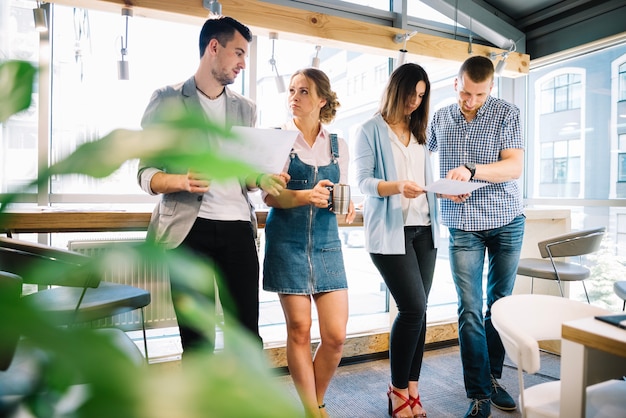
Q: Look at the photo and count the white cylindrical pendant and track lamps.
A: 7